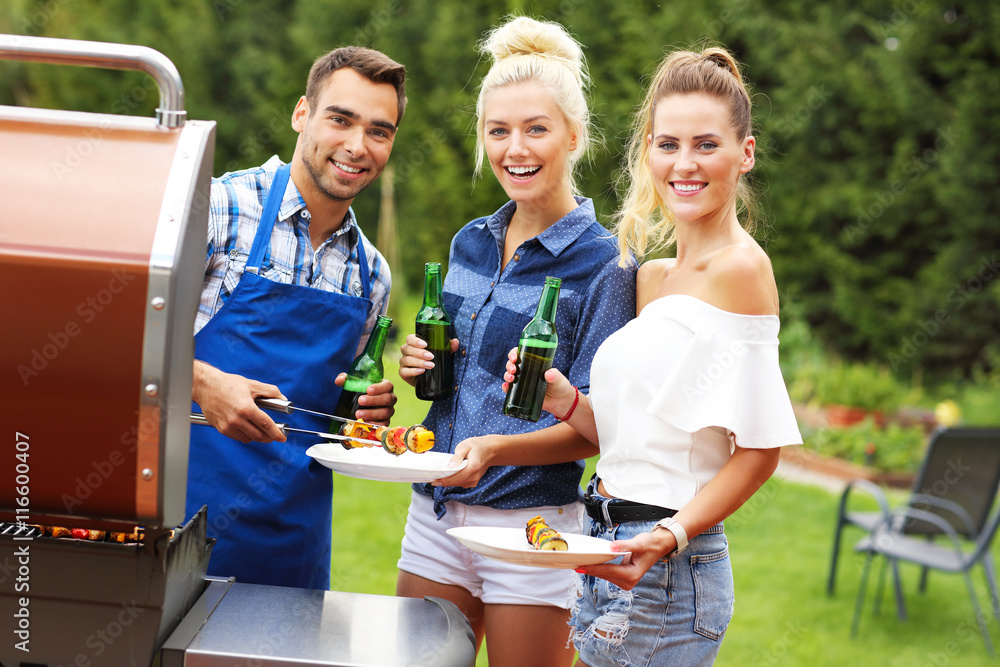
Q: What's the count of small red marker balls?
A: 0